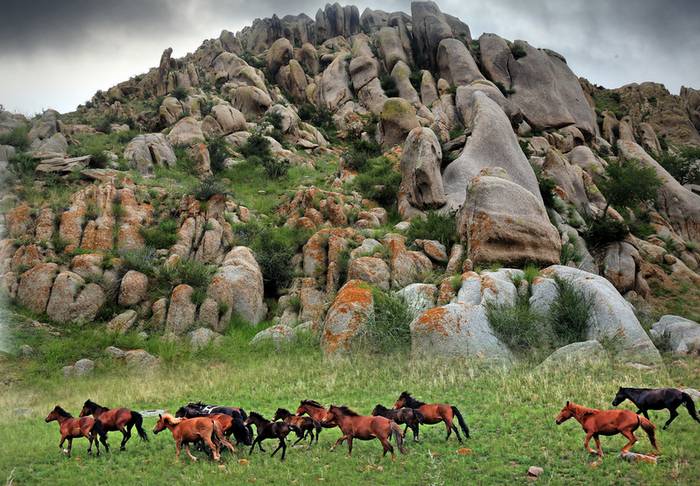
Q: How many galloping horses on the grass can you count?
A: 14